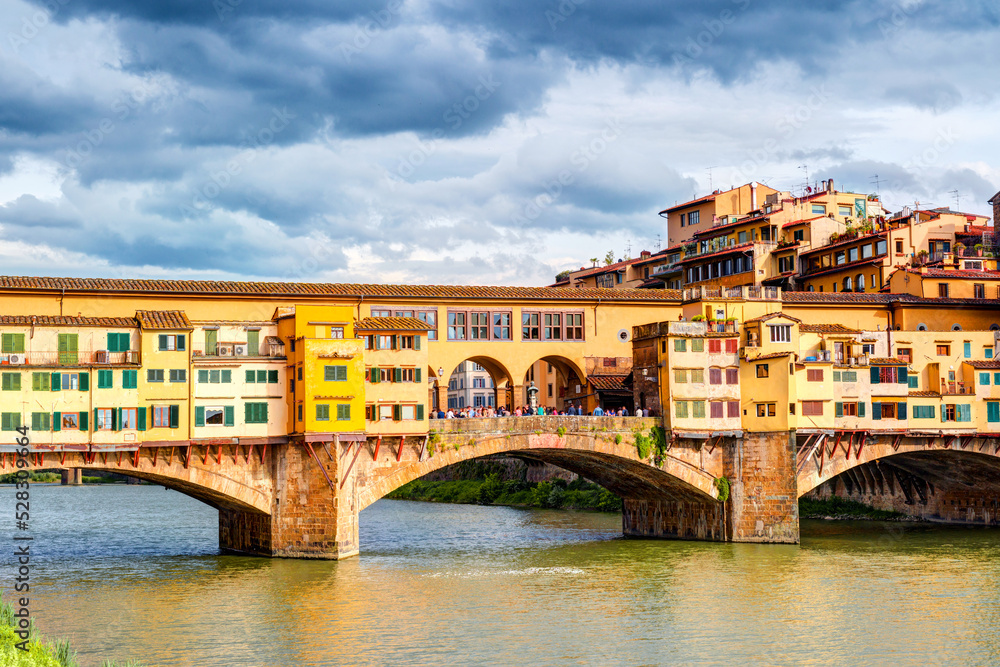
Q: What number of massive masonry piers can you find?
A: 2